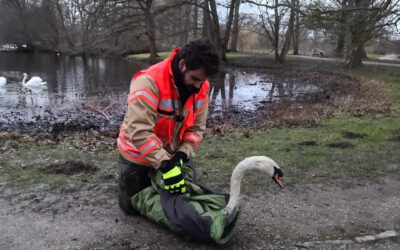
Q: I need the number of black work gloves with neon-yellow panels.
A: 2